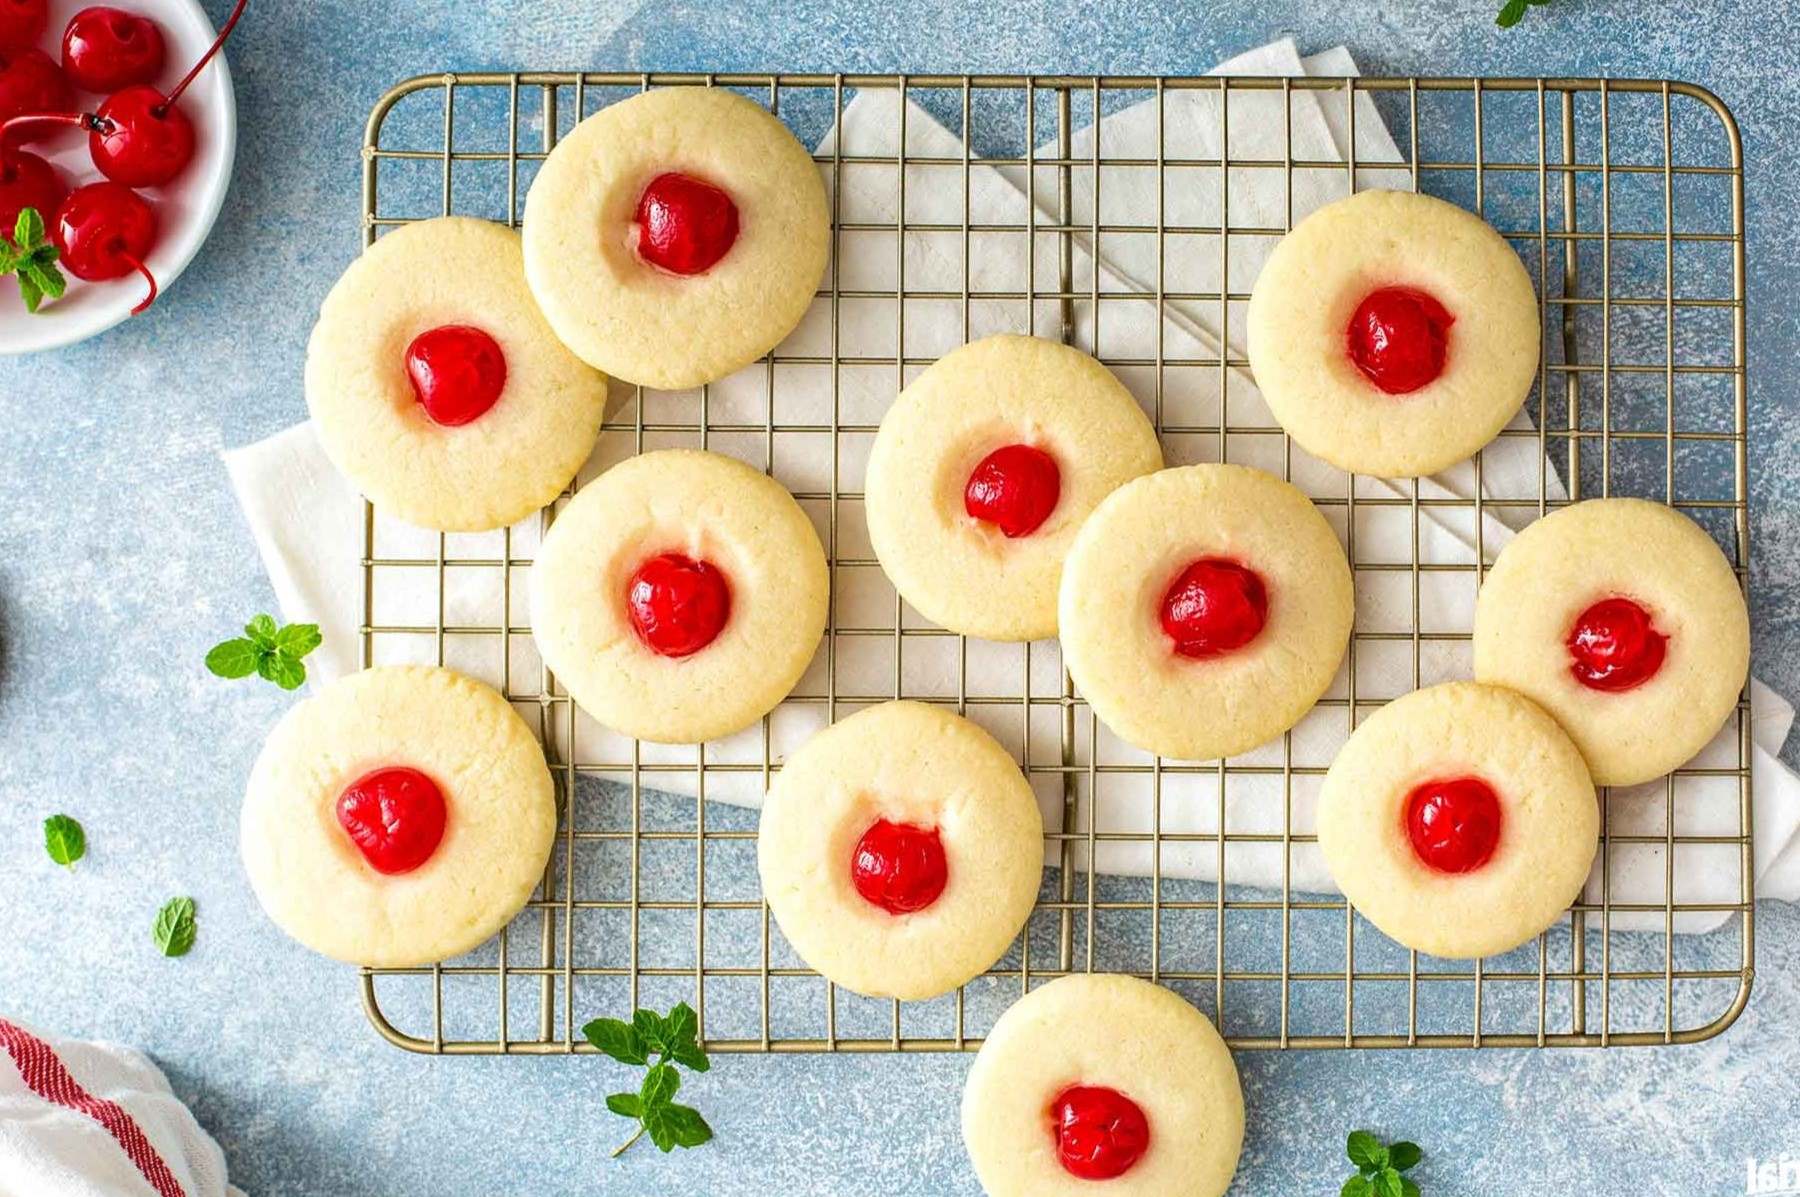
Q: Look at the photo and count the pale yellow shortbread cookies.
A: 11